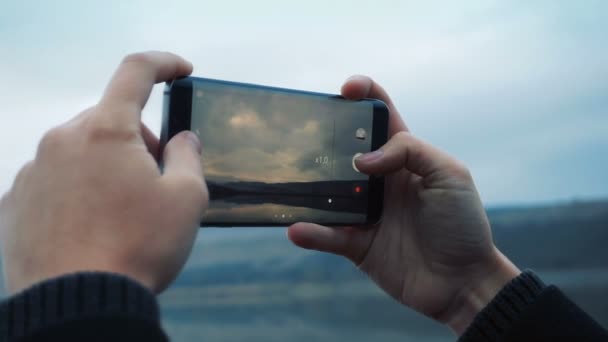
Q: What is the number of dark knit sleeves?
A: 2